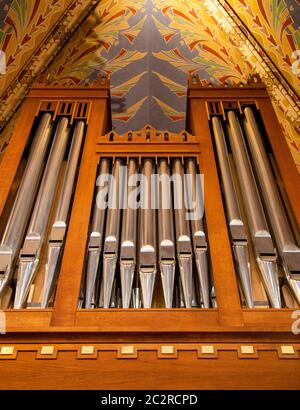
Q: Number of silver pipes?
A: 13